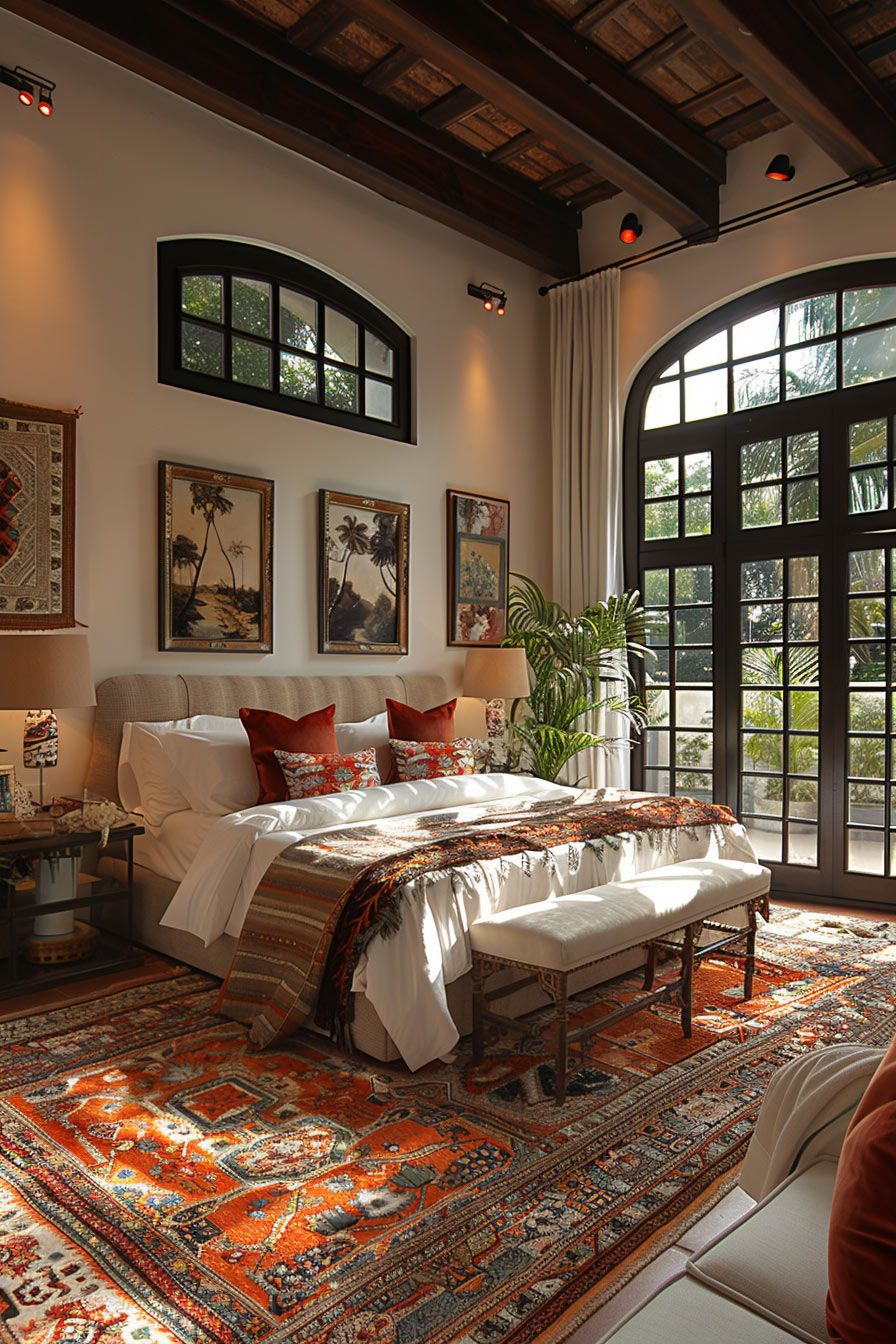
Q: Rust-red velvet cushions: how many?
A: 3